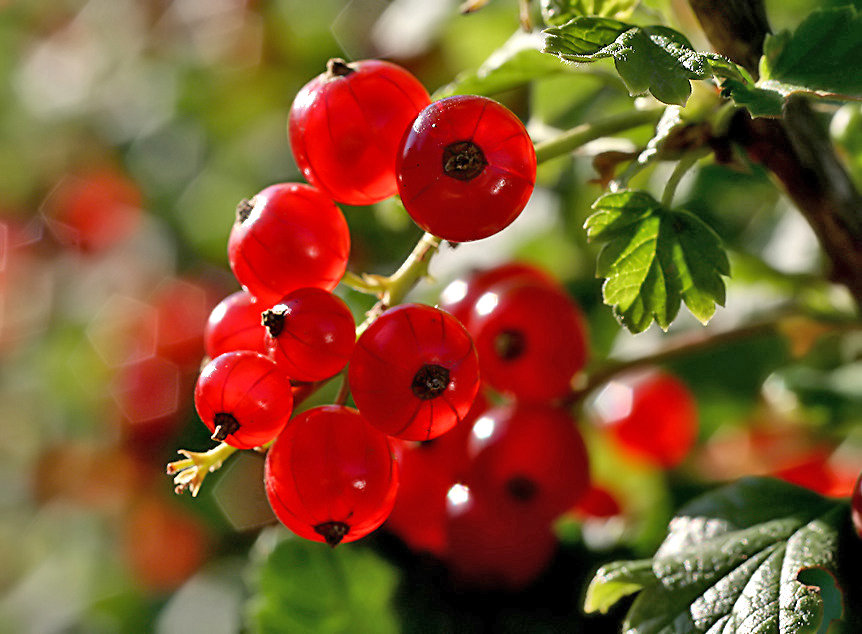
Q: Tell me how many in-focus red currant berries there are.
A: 8